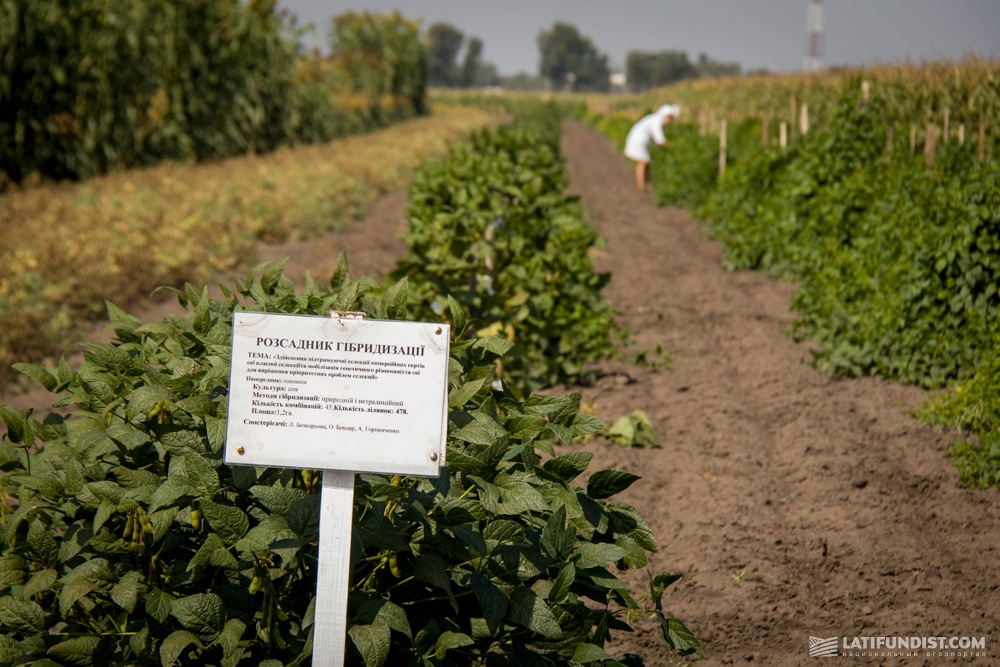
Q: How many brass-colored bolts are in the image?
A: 3